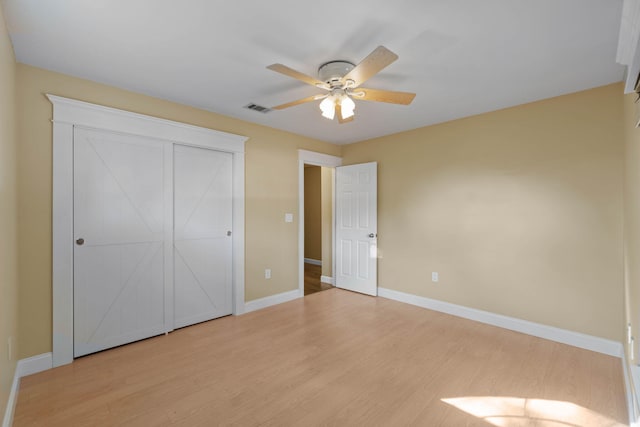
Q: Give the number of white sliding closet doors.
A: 2